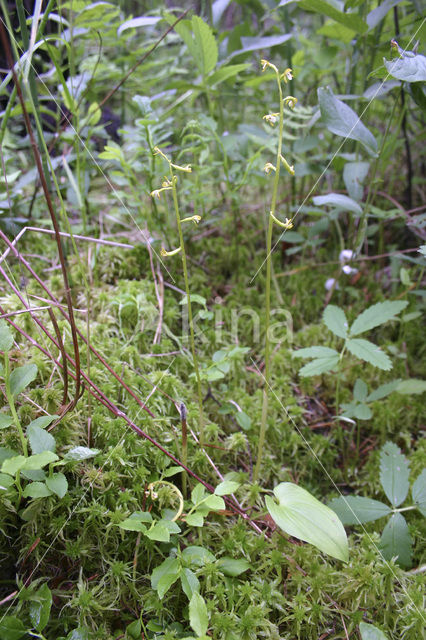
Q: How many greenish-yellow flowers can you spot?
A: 13